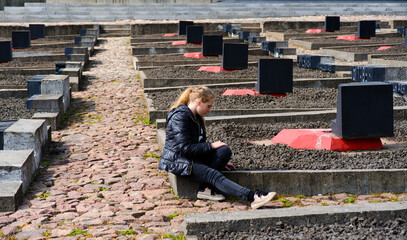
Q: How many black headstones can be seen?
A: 11